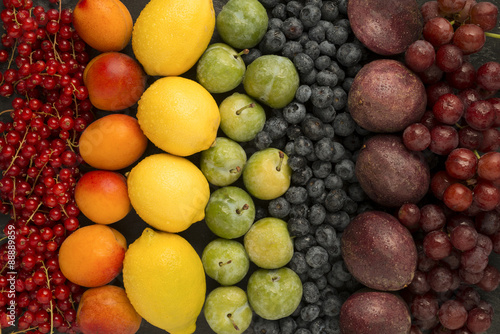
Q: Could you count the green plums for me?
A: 11